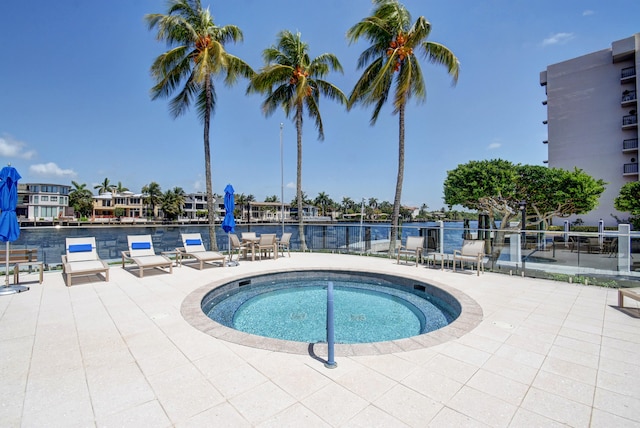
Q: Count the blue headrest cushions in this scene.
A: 3